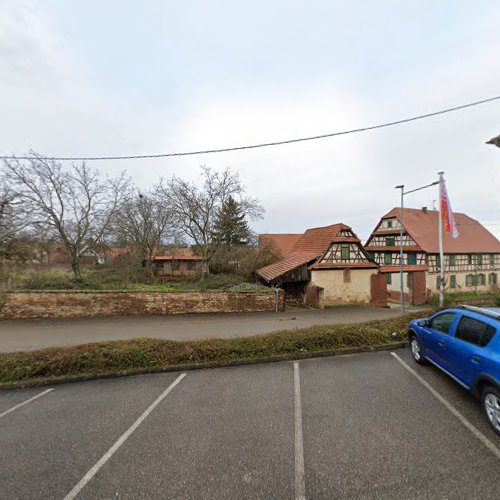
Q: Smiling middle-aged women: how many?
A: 0